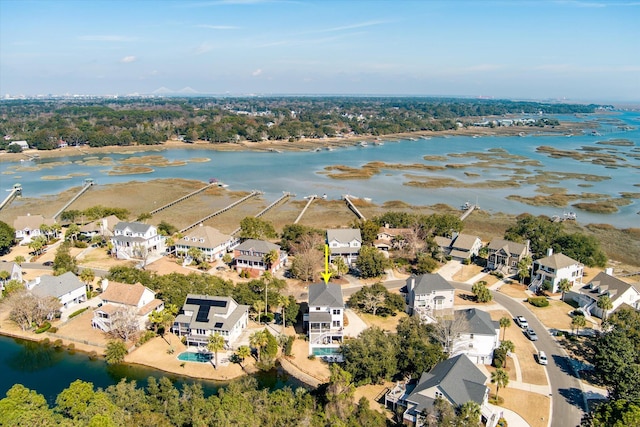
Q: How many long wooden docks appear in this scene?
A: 8